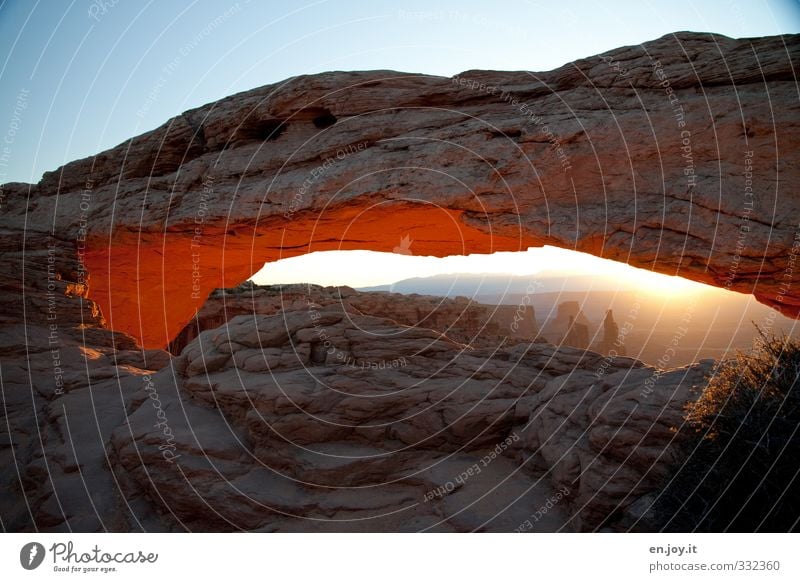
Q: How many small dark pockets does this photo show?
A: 2